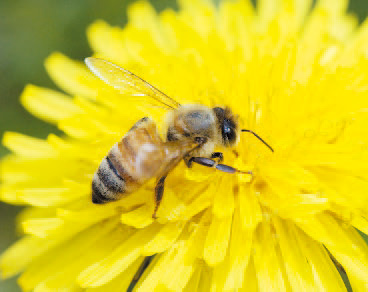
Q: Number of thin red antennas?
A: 0